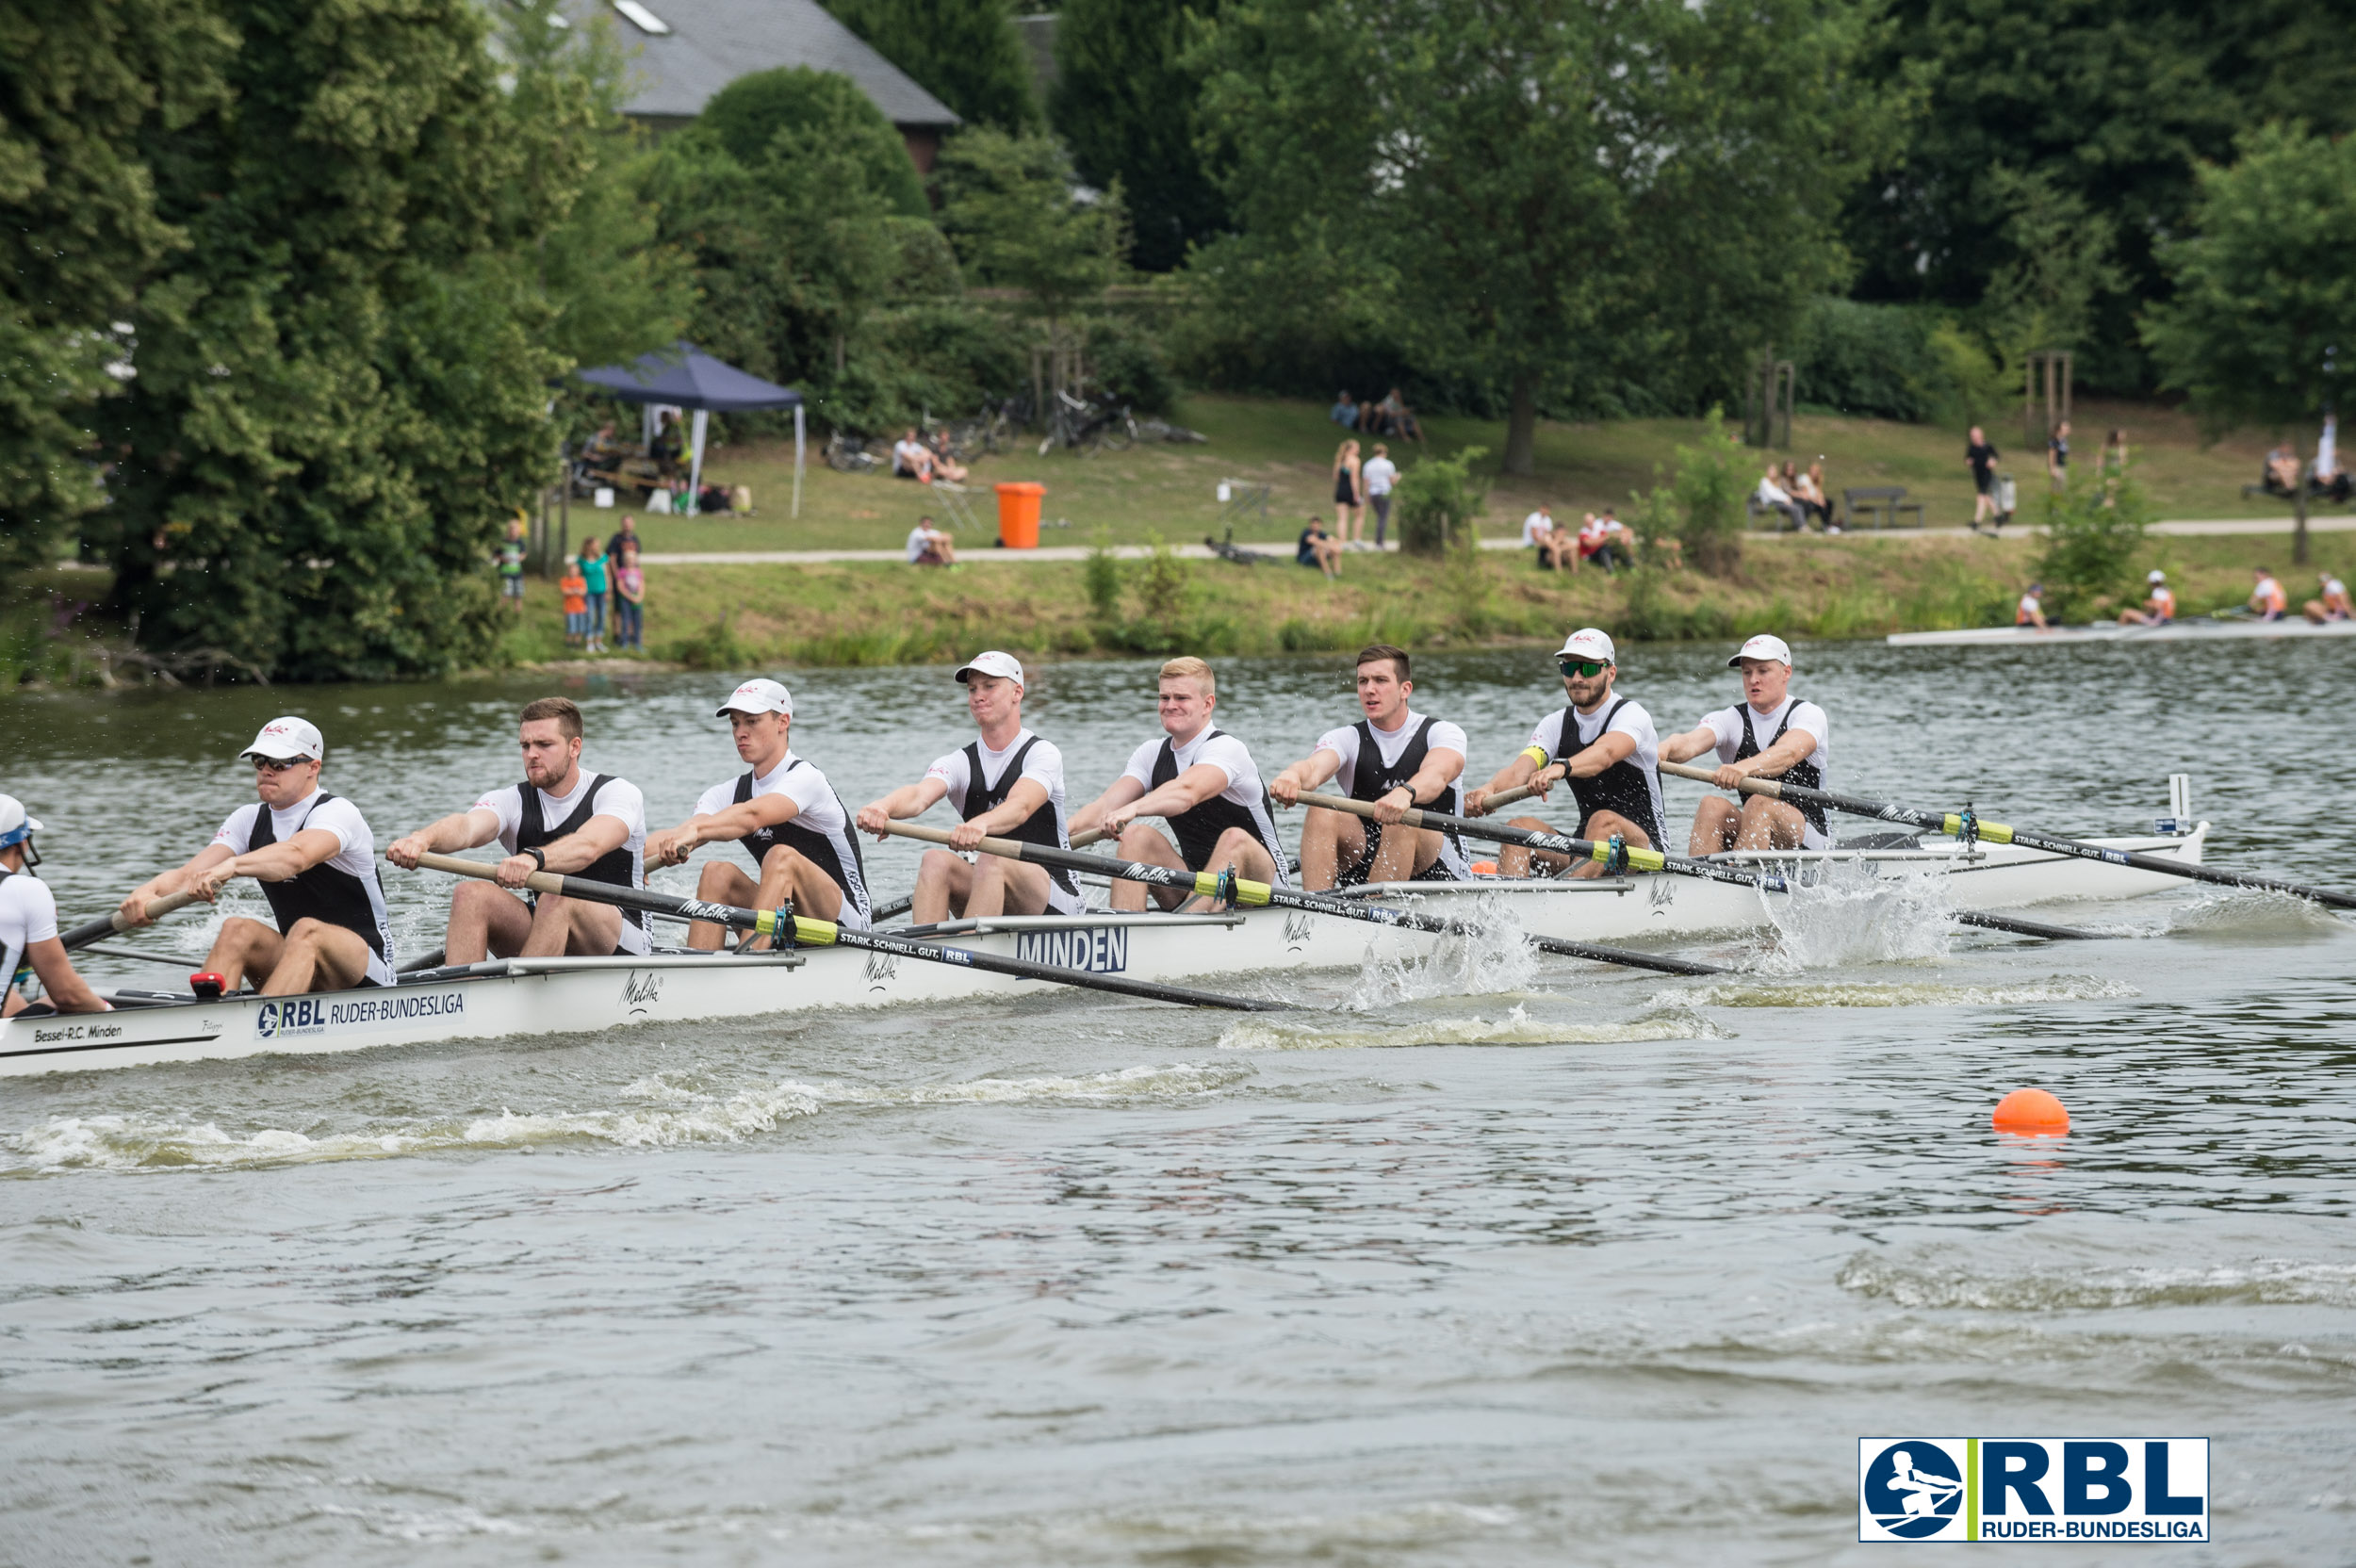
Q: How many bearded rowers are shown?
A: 2